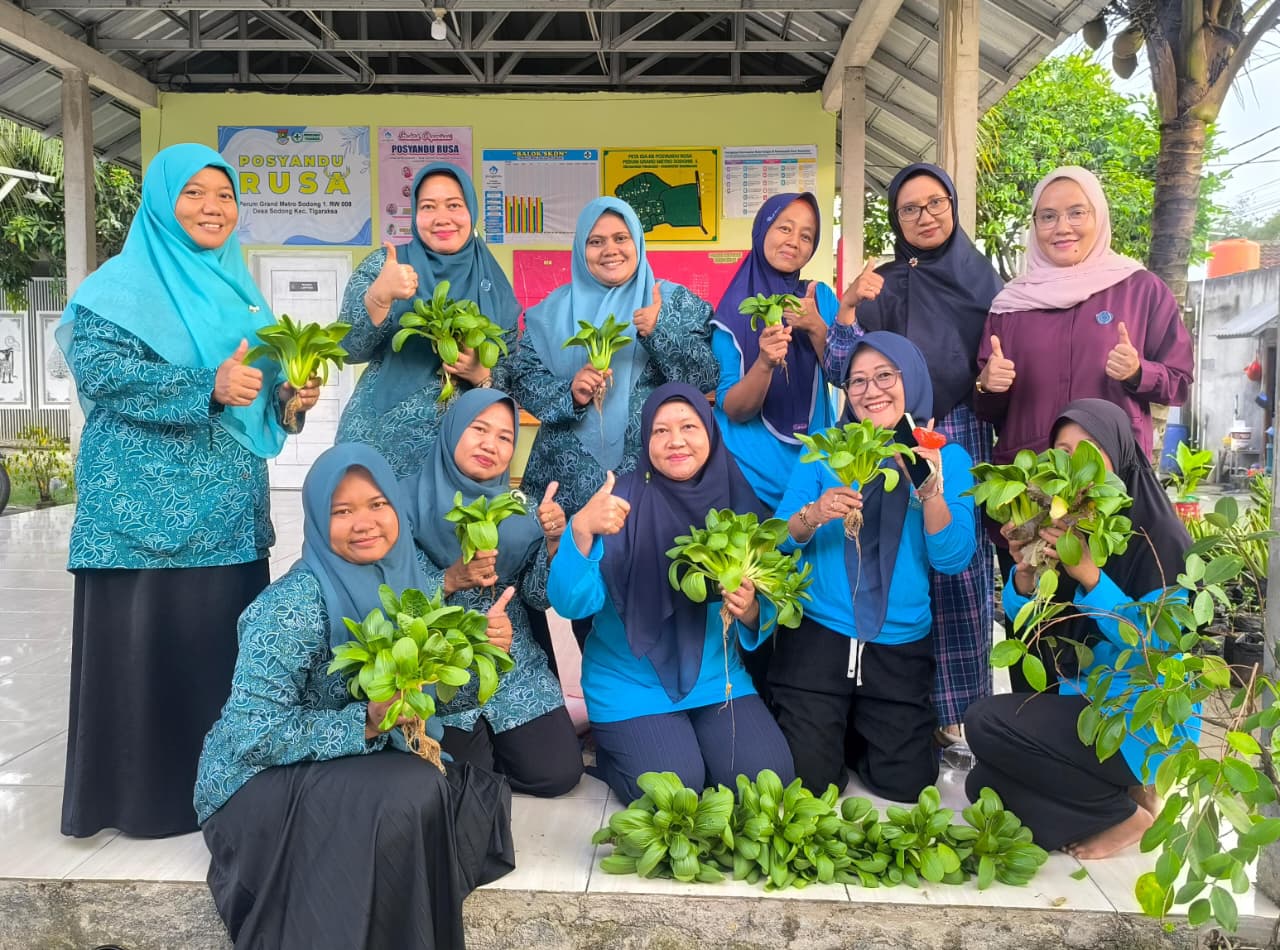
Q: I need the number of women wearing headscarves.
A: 11